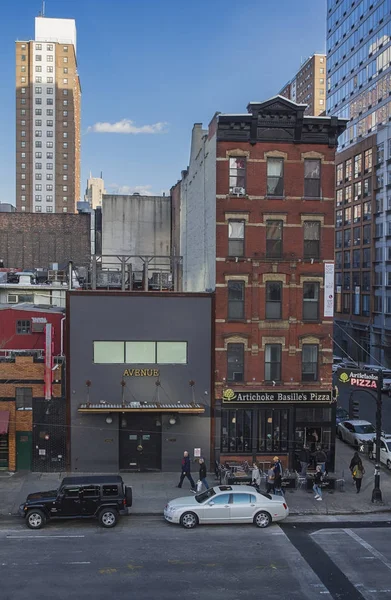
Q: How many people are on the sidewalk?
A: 10